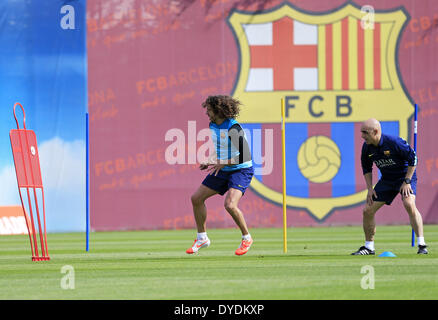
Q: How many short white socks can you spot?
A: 4